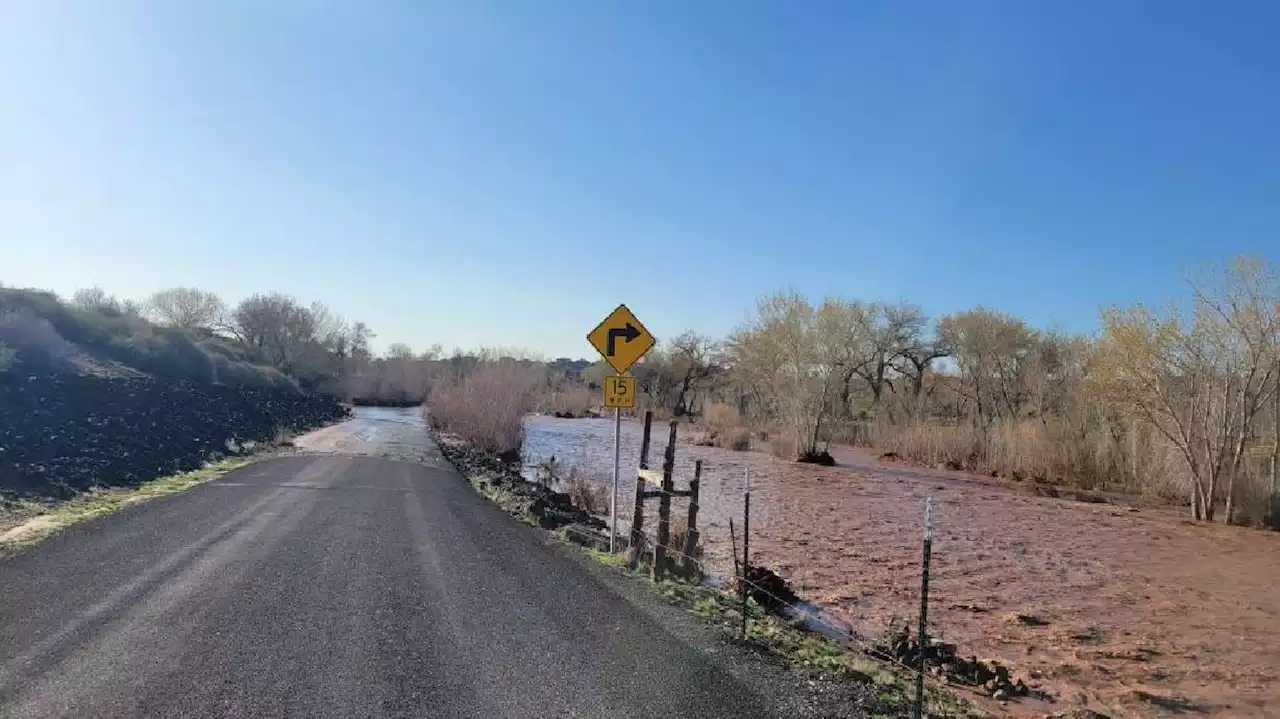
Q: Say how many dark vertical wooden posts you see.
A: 3